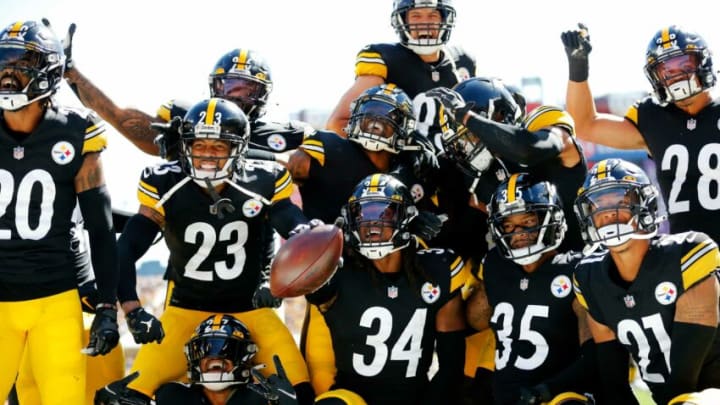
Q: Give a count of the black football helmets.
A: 11